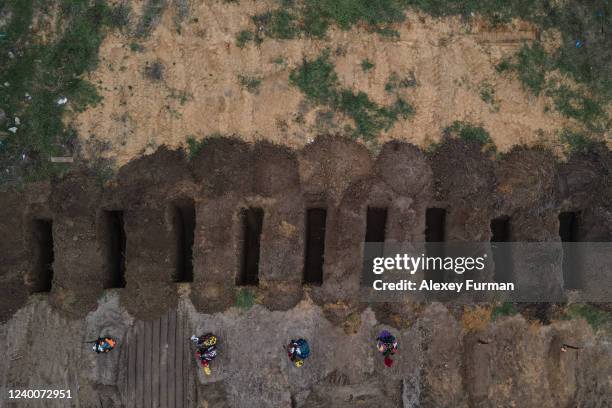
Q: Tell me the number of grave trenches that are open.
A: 9